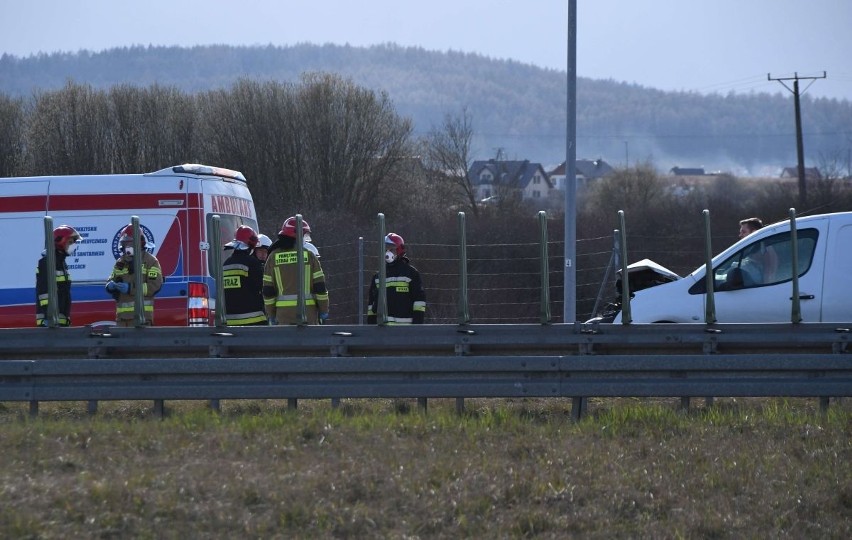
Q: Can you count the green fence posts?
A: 10